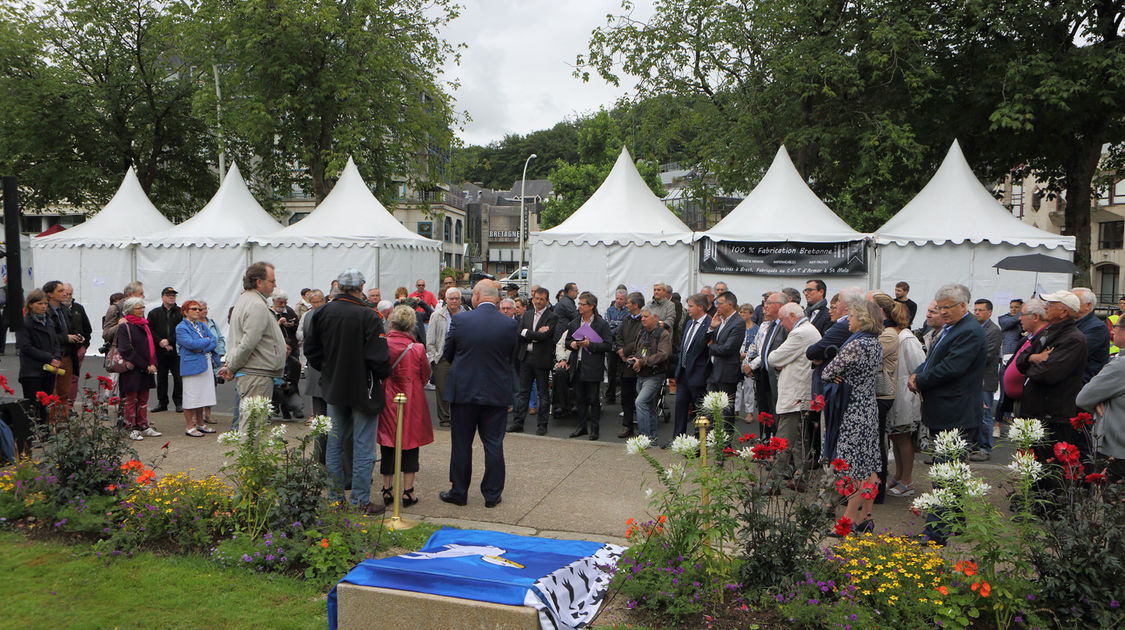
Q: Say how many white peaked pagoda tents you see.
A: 6